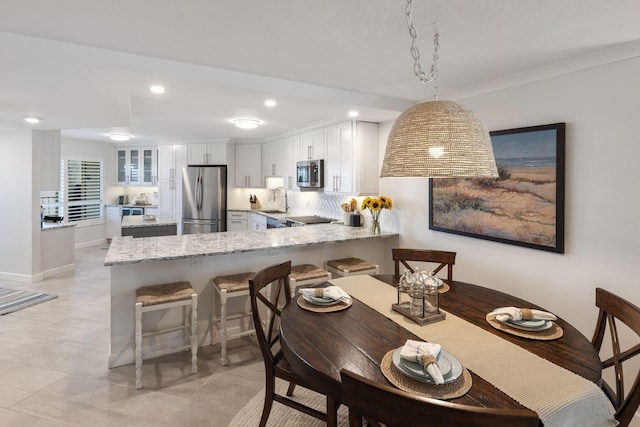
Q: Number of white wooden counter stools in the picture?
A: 4